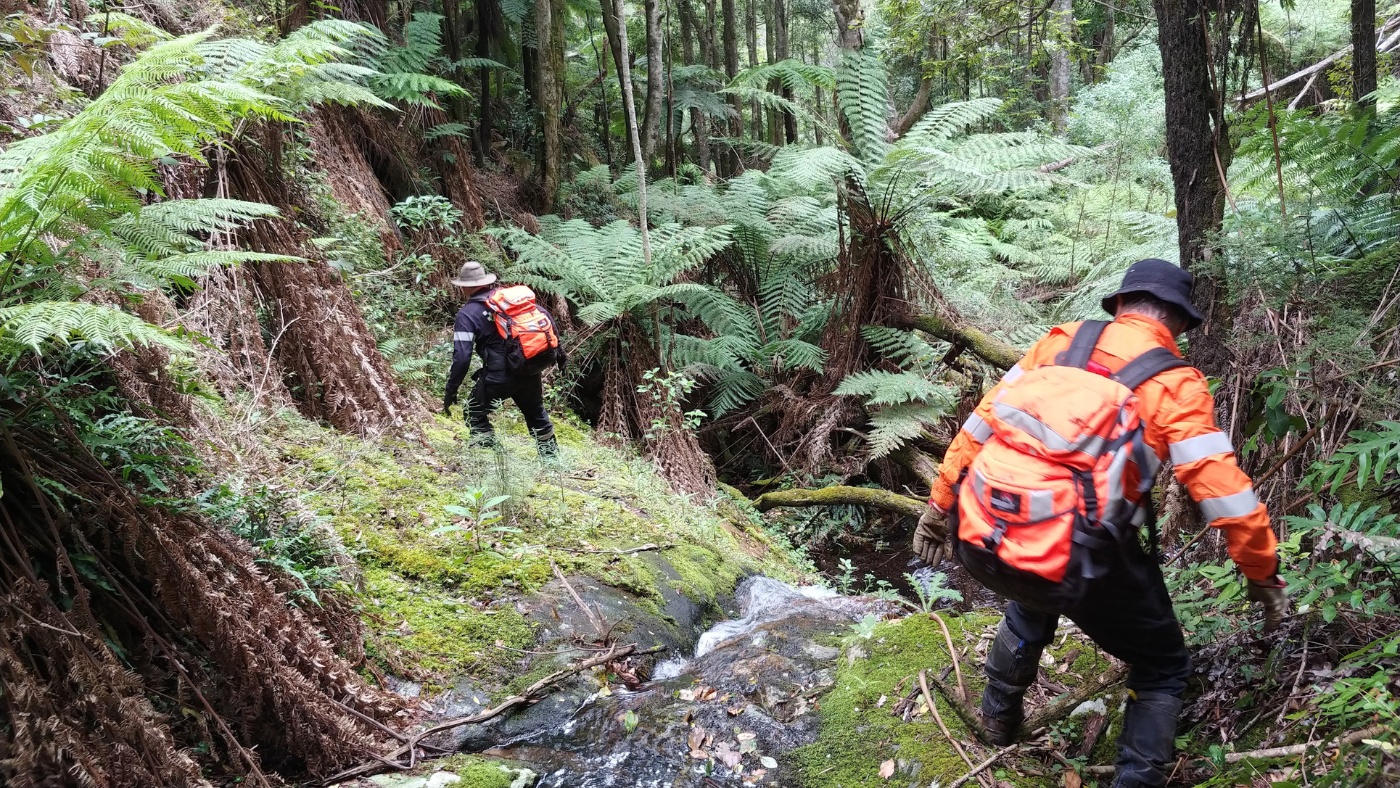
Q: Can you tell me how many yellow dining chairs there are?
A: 0